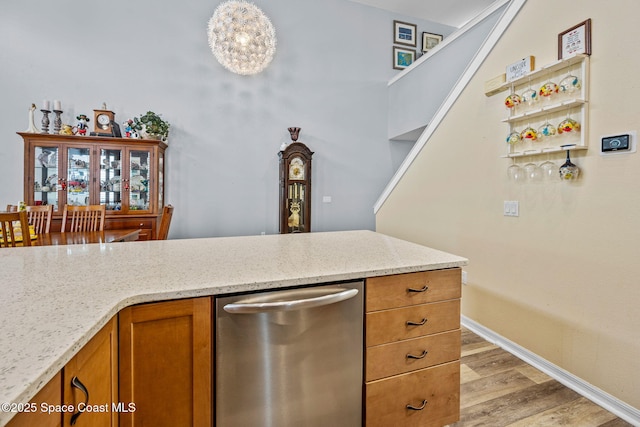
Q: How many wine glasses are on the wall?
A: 12